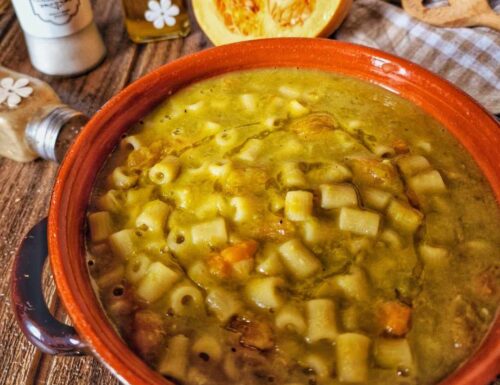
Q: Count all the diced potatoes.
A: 0